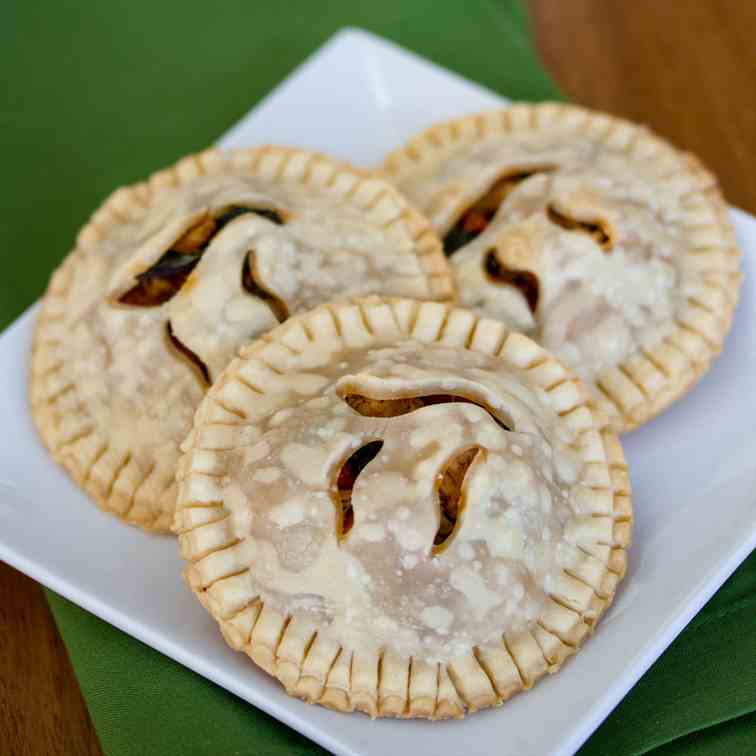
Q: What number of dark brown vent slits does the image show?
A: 9